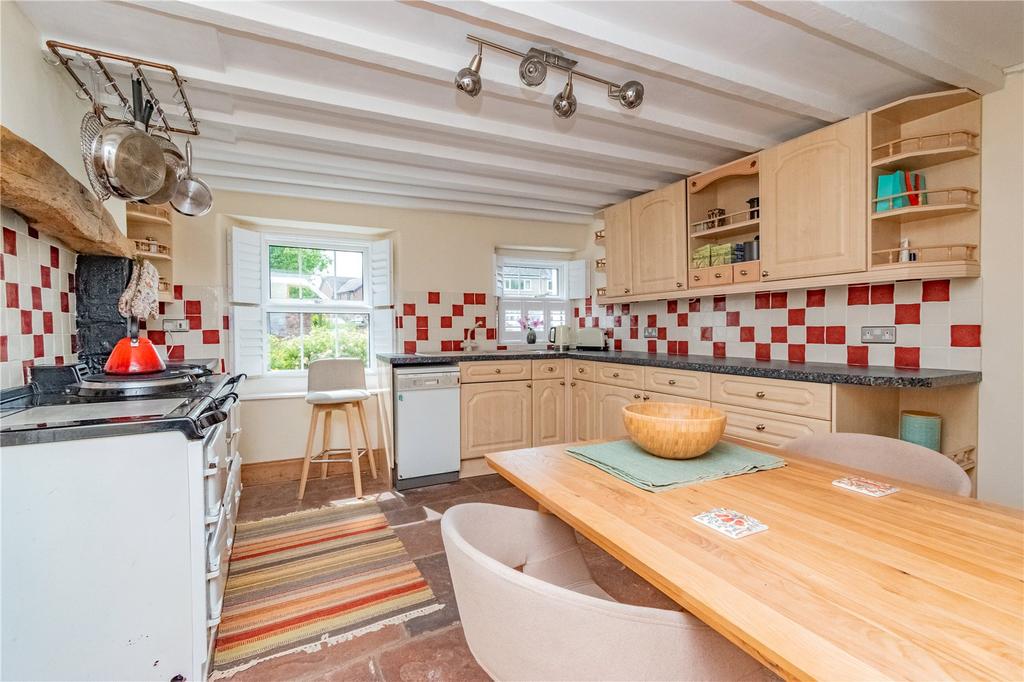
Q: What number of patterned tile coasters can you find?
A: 2